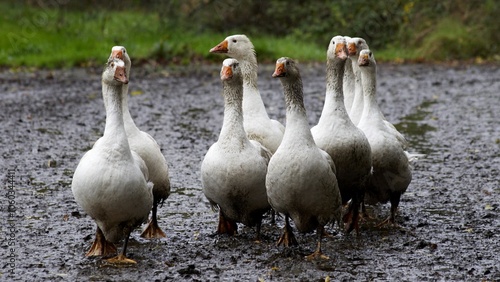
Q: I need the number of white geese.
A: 9